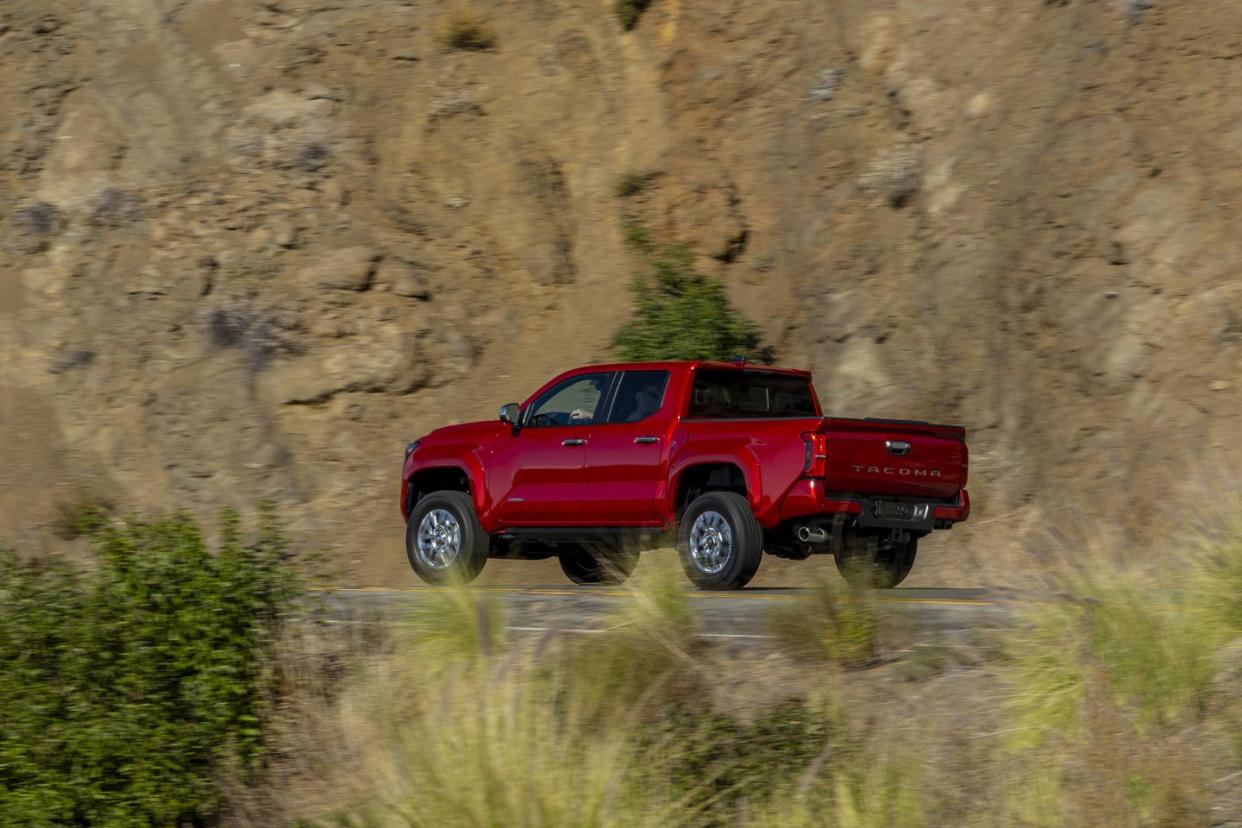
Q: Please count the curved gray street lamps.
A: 0